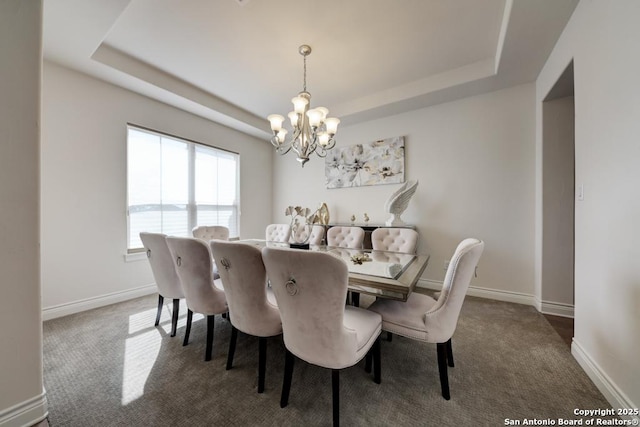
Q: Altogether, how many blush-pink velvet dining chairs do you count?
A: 10